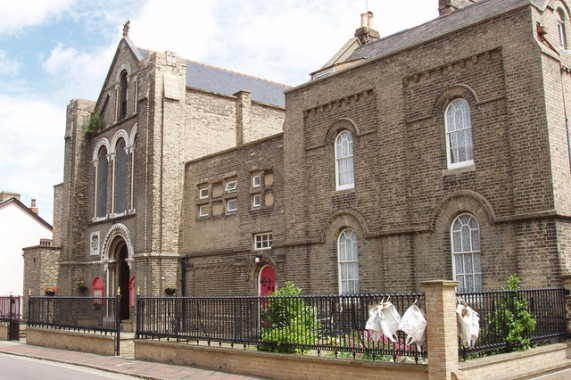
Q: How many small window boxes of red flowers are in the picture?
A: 1